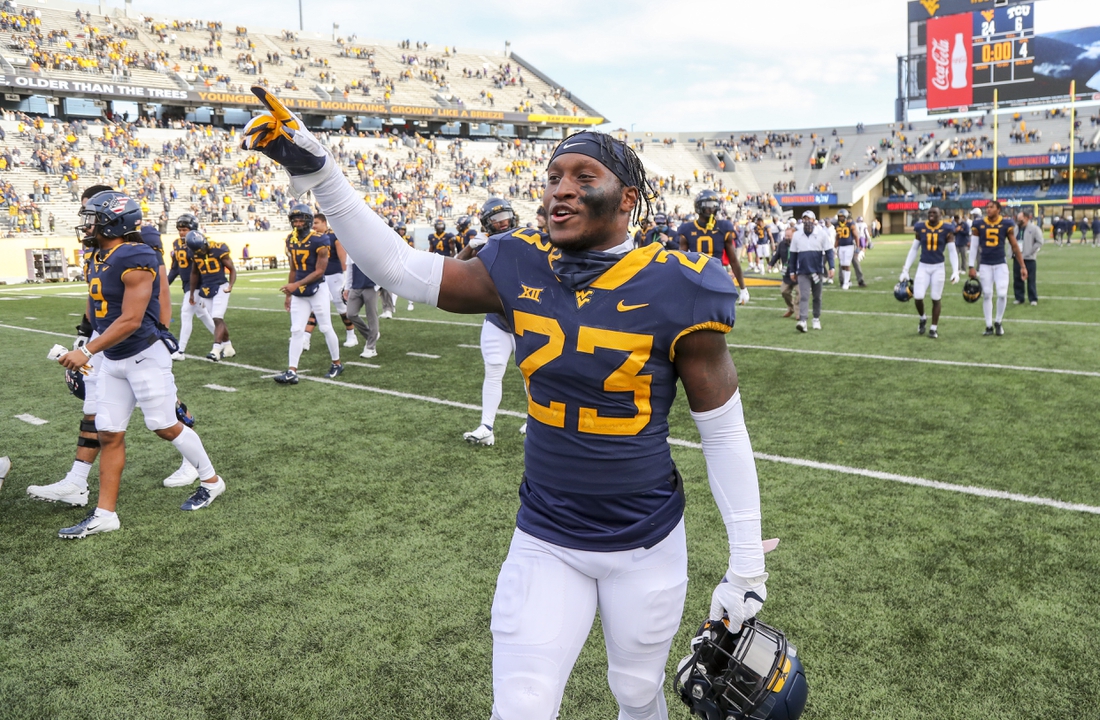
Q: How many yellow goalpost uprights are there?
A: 2